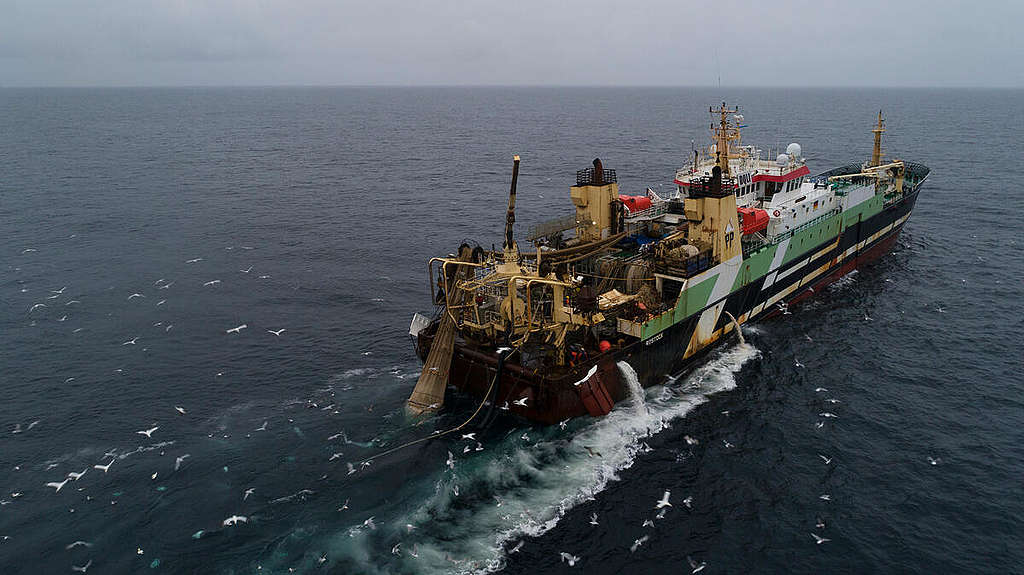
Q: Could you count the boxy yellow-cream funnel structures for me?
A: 2